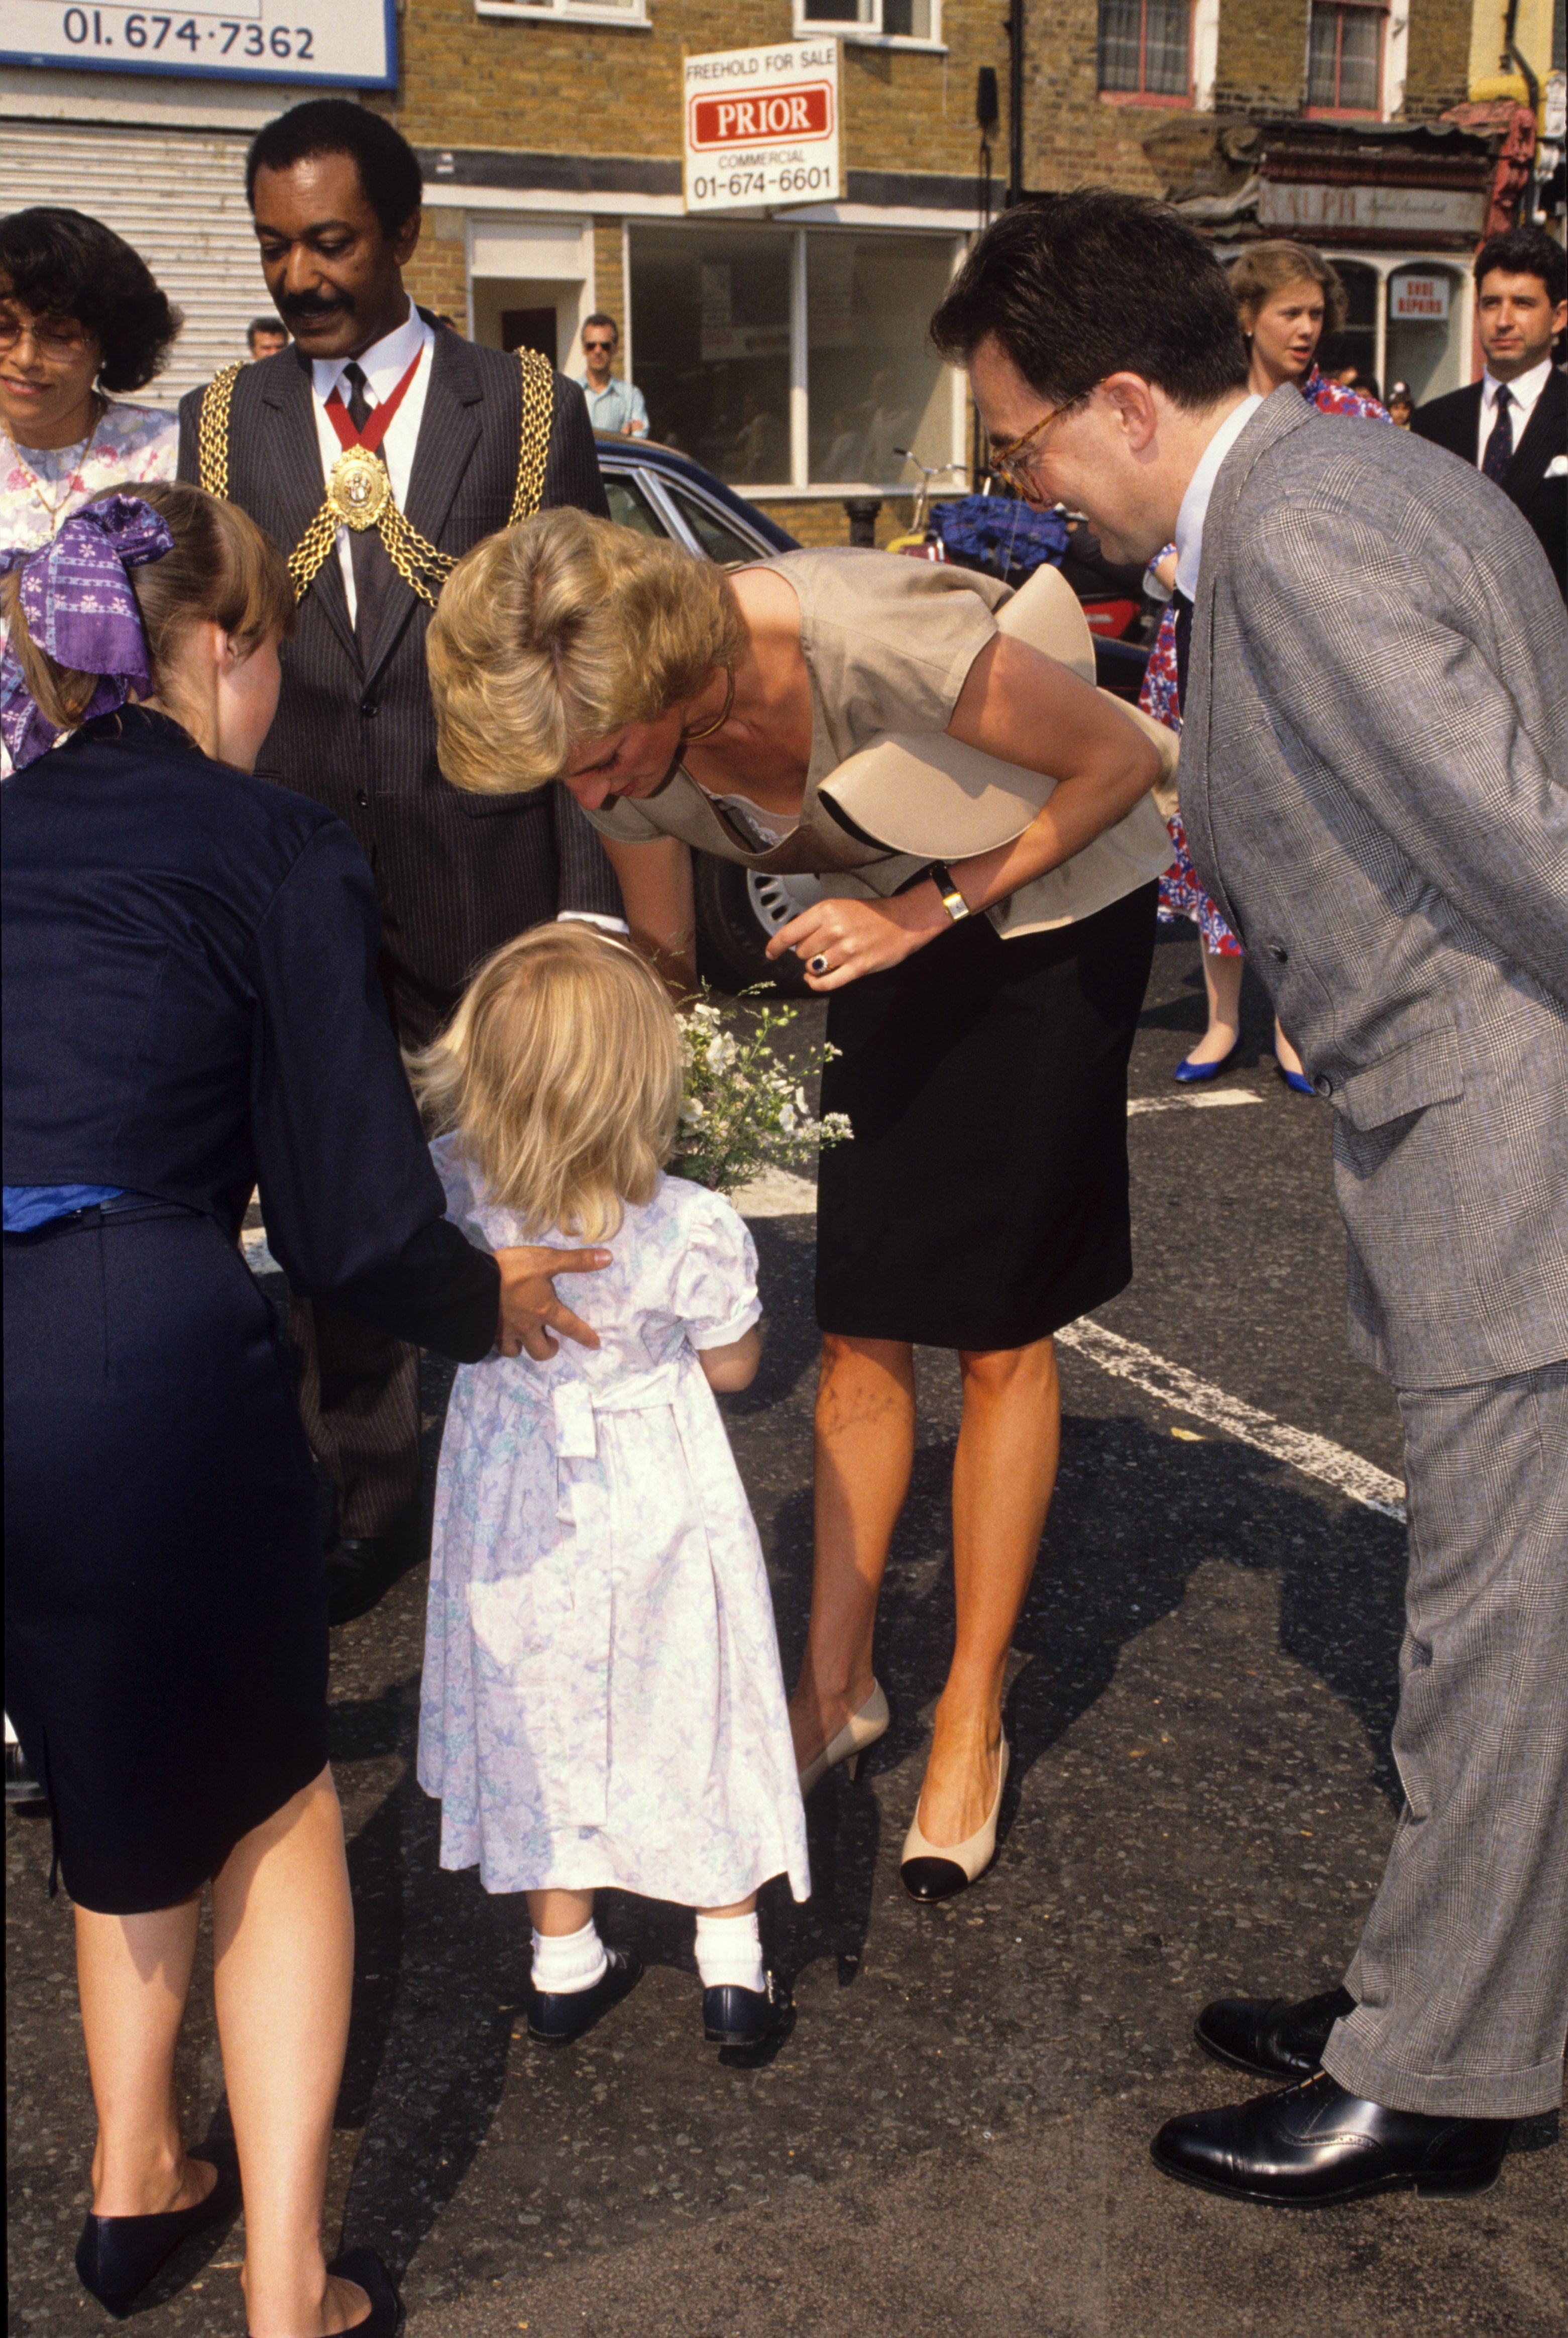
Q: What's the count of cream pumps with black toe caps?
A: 2